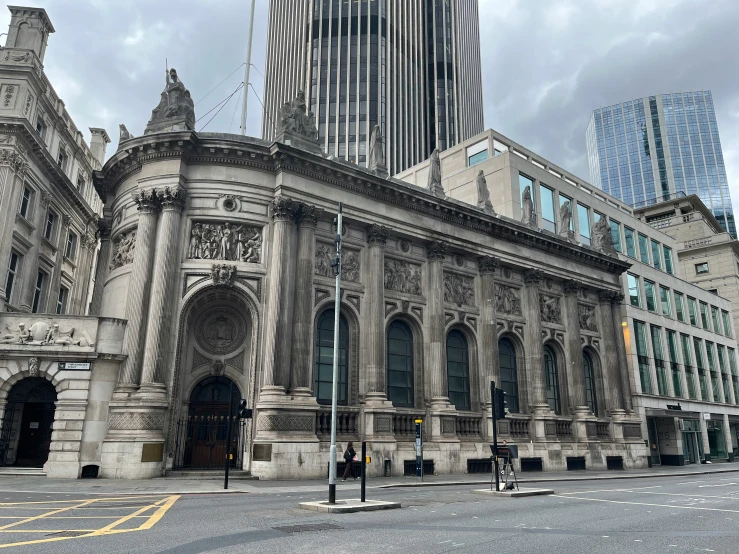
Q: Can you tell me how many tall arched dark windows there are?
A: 6